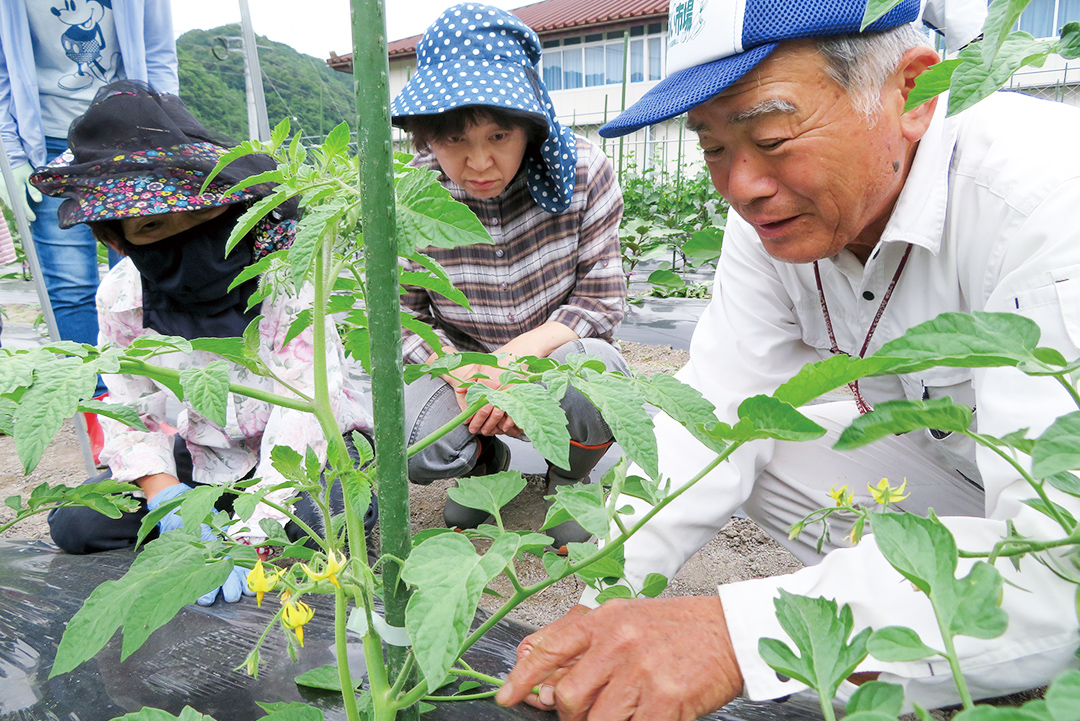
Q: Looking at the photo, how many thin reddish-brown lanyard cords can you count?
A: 1